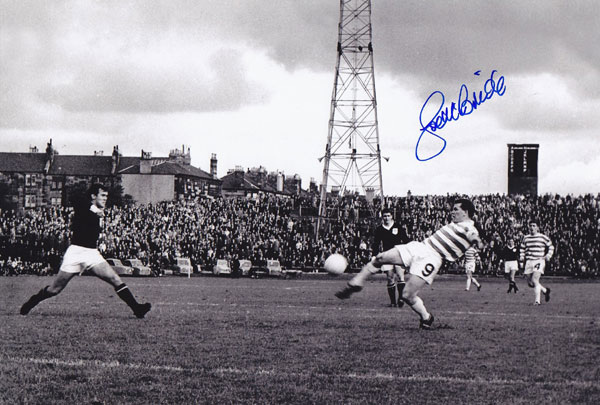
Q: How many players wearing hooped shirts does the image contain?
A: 3